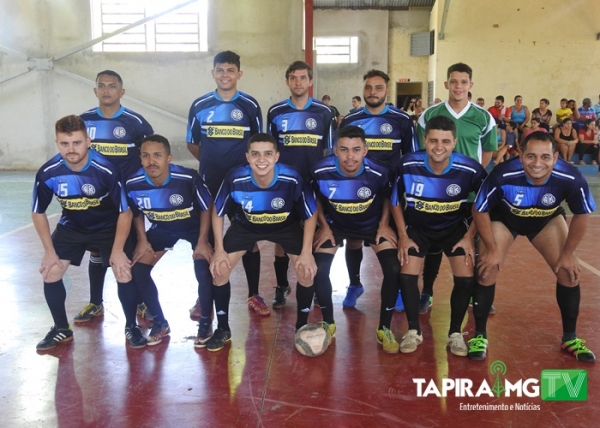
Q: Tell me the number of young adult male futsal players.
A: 11